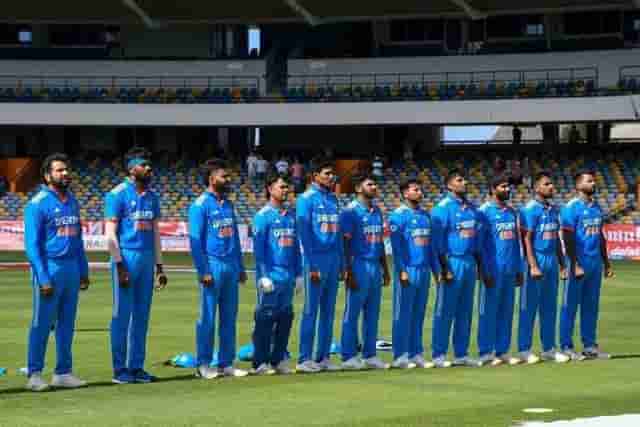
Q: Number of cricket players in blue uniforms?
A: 11